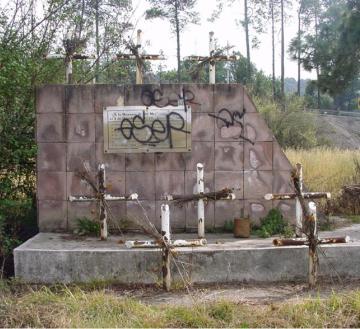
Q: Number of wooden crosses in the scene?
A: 8